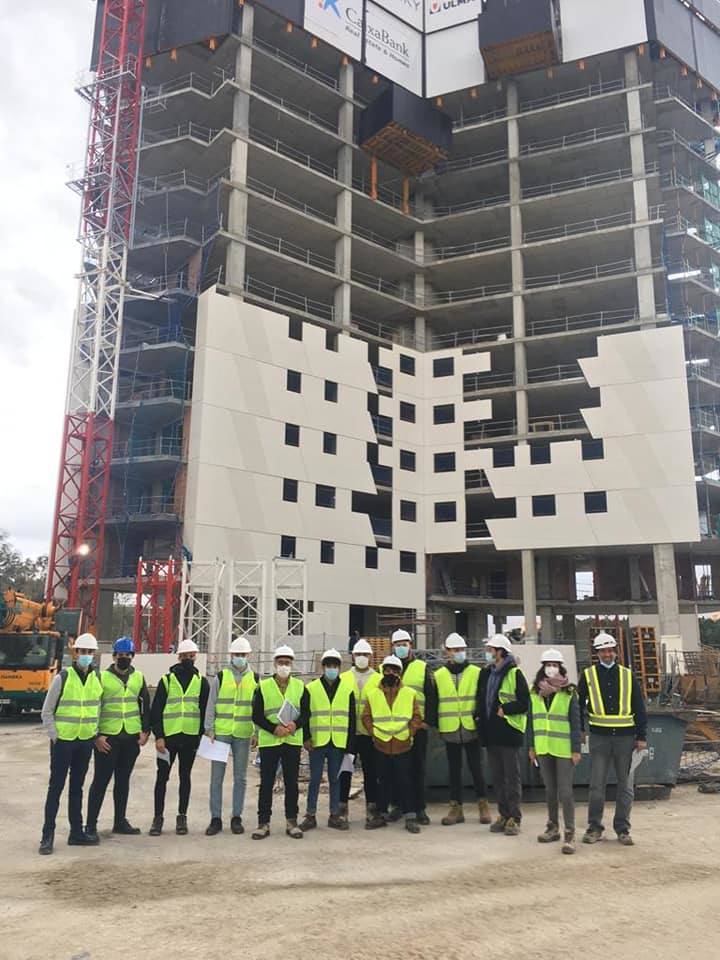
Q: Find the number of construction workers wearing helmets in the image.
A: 13